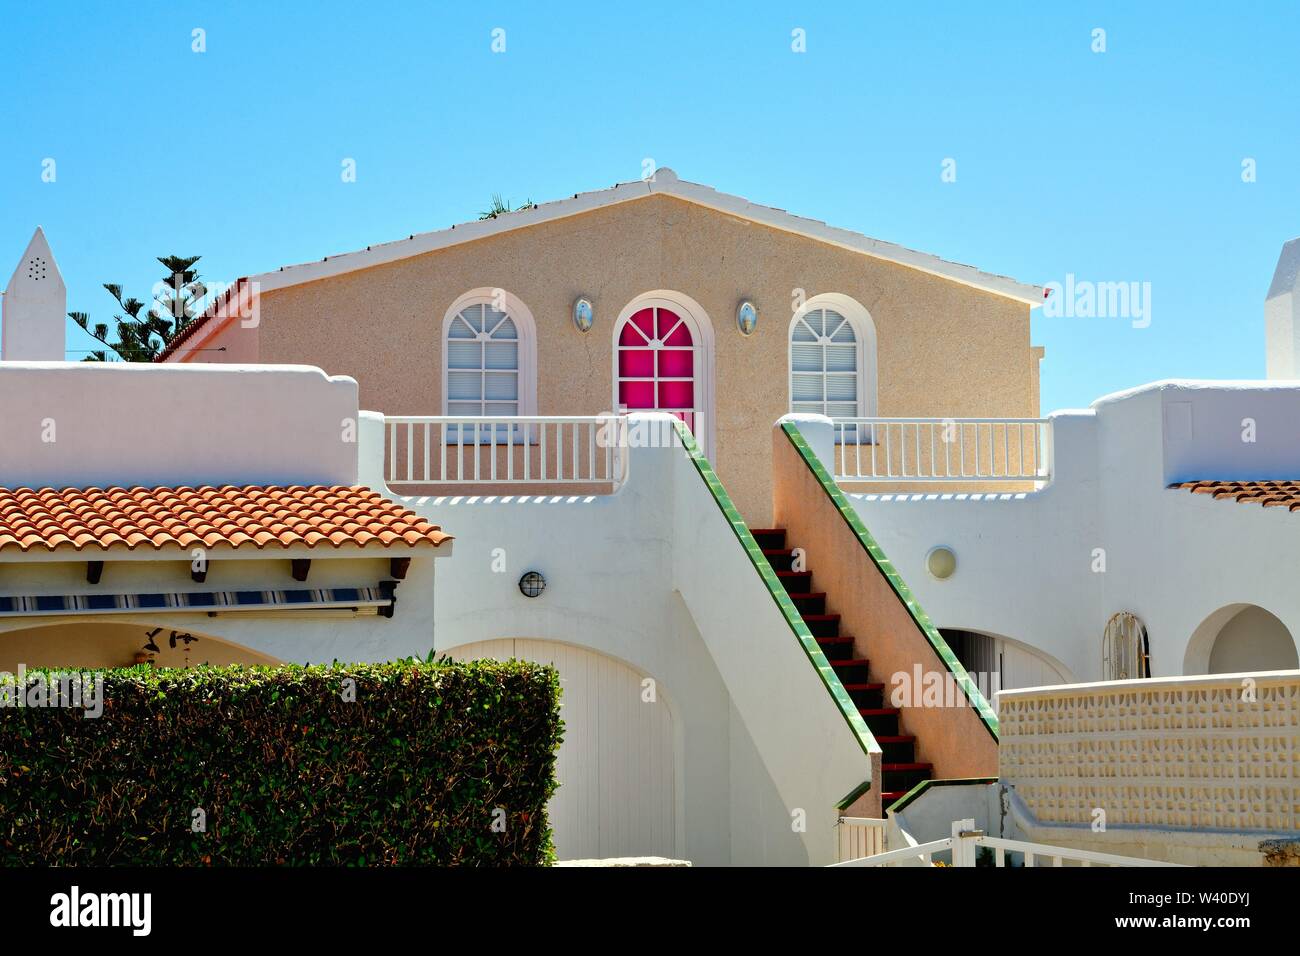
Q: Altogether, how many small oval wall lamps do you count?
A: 2